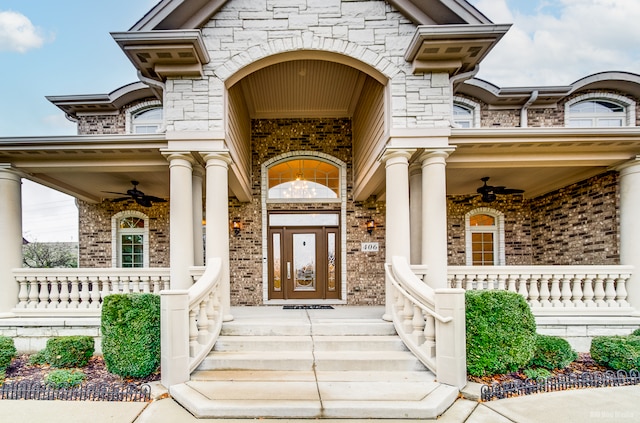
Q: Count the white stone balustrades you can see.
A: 4